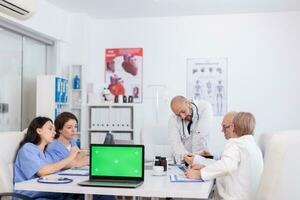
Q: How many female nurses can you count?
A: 2